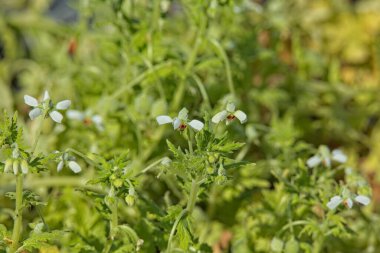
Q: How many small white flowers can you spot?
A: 7